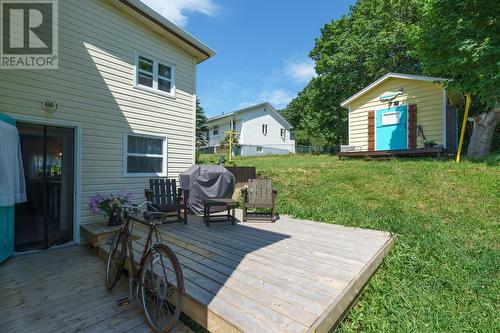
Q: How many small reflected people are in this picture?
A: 0